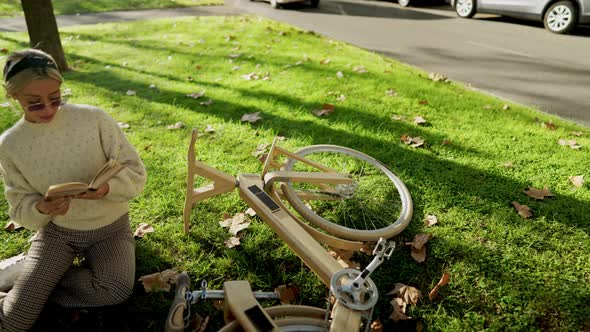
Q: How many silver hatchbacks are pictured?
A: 1